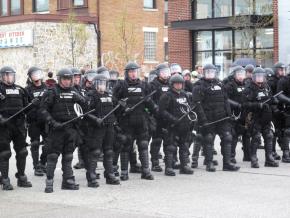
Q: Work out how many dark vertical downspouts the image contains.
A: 1